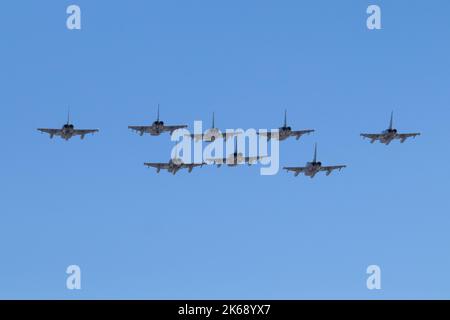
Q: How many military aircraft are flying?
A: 8